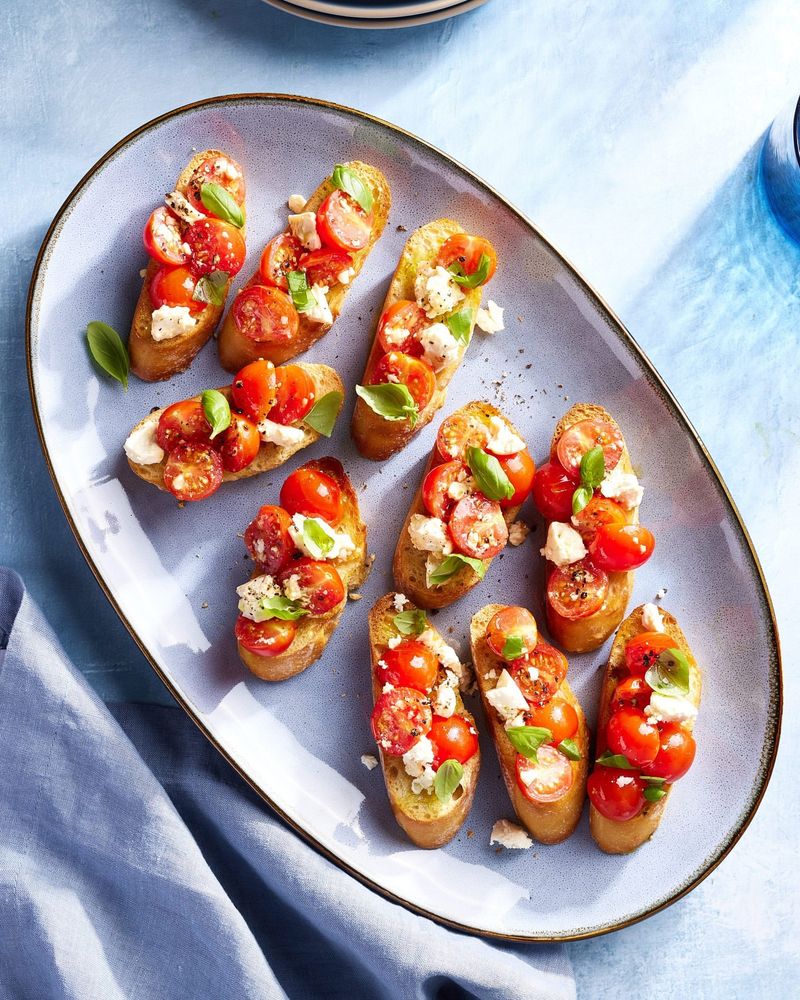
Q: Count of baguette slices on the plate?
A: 10